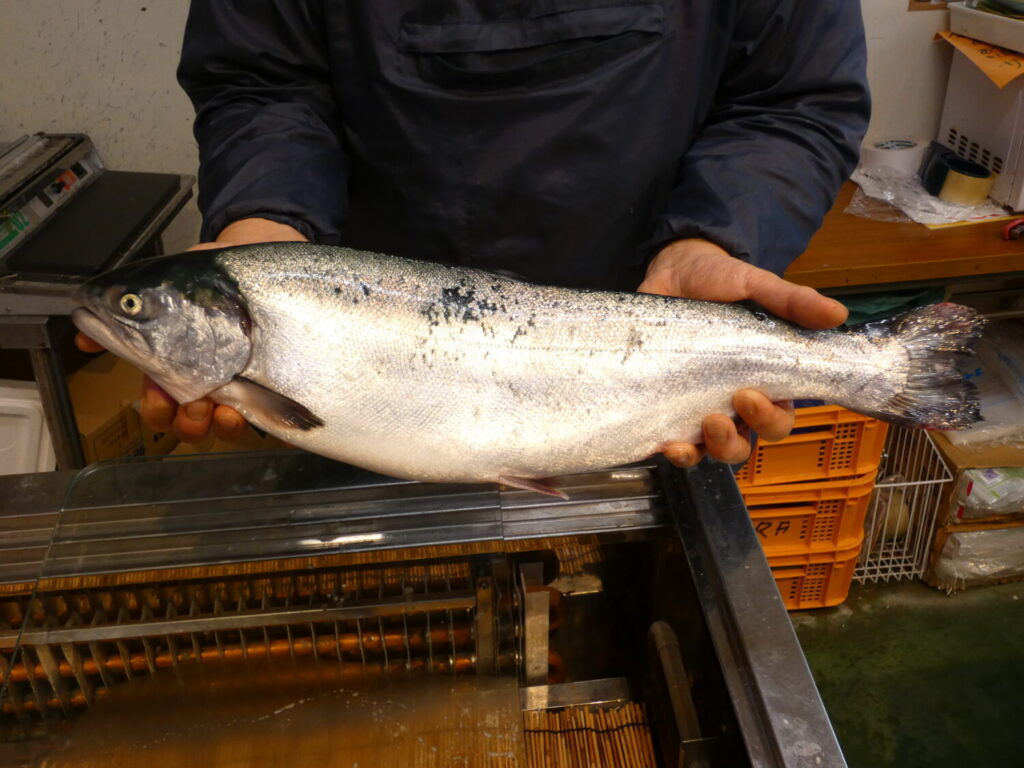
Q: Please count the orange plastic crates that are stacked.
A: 3